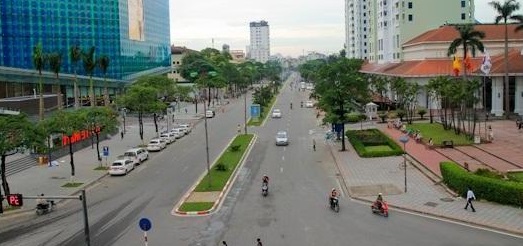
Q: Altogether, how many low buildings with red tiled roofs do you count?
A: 1